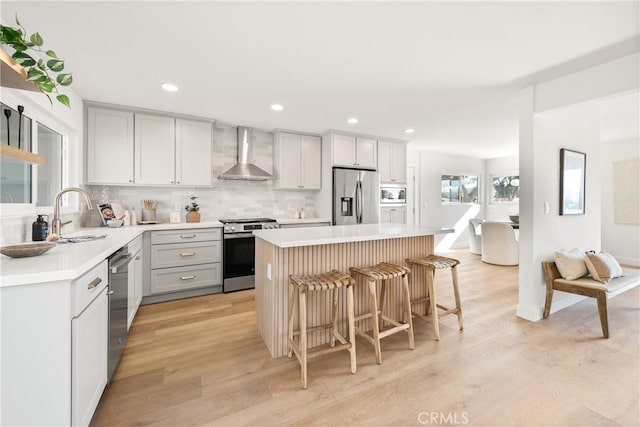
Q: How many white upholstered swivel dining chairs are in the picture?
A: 2